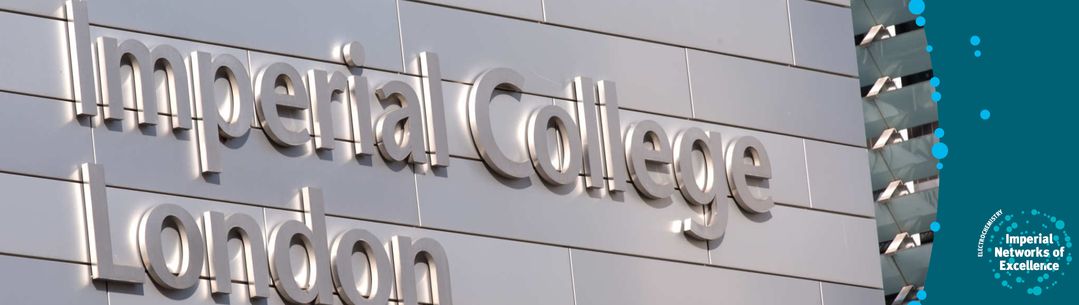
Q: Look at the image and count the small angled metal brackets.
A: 6